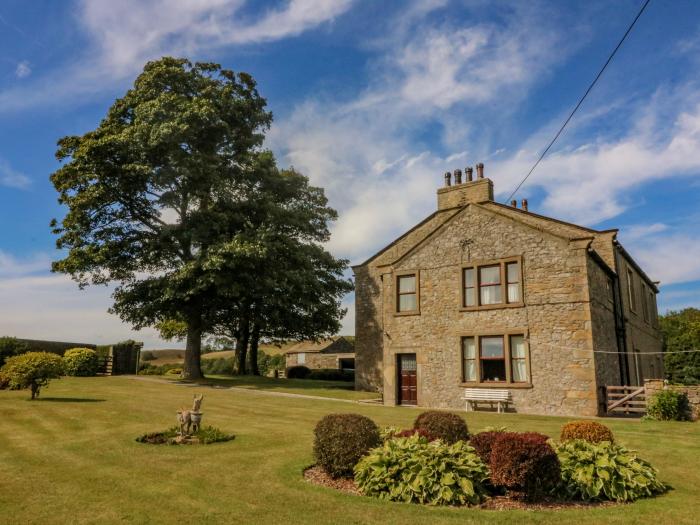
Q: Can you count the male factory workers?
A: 0